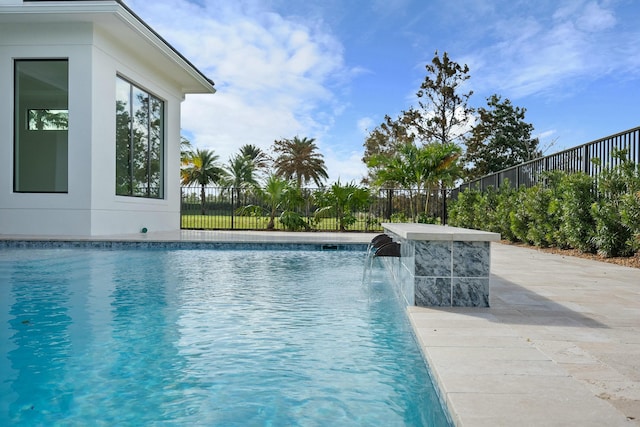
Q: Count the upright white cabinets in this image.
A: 0